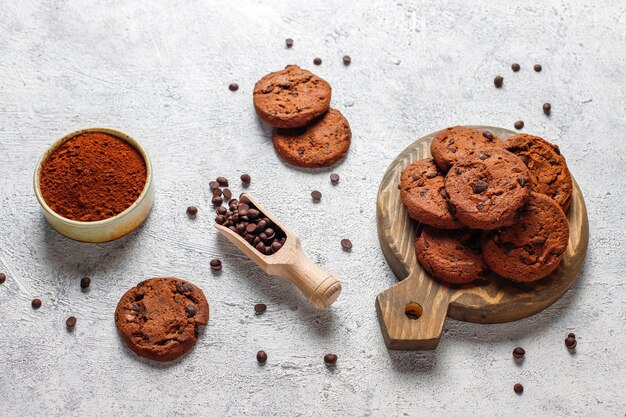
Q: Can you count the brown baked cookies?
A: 9